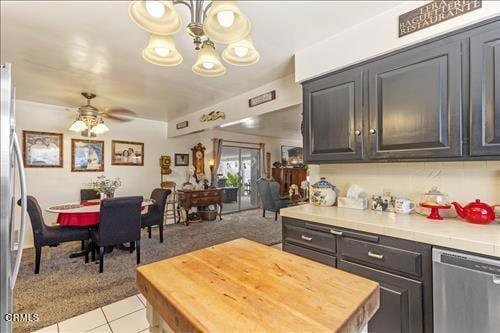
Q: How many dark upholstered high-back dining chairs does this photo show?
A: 4